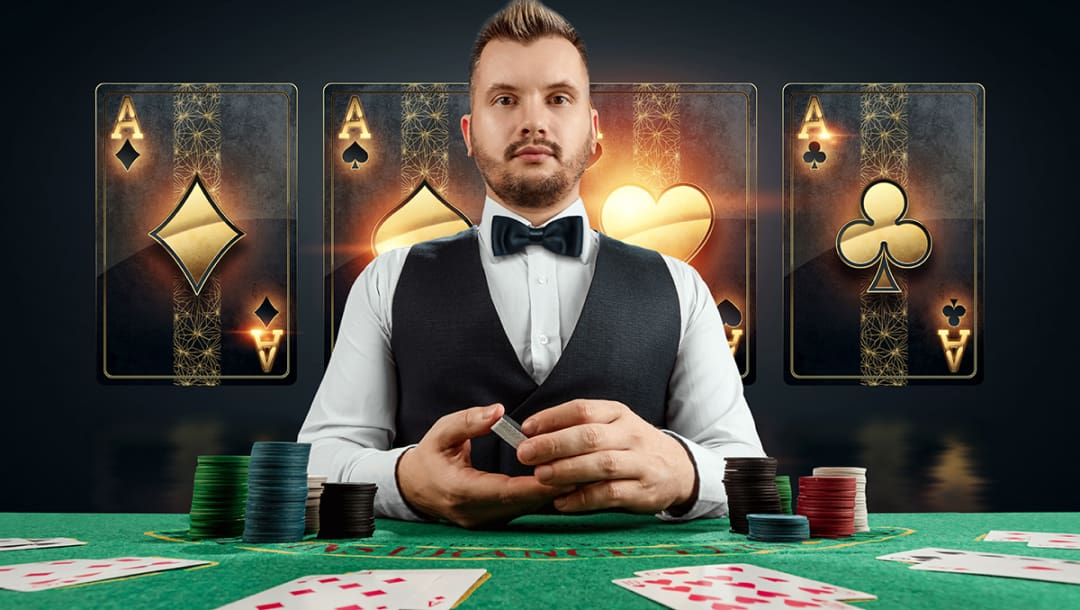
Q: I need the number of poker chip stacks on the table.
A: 9